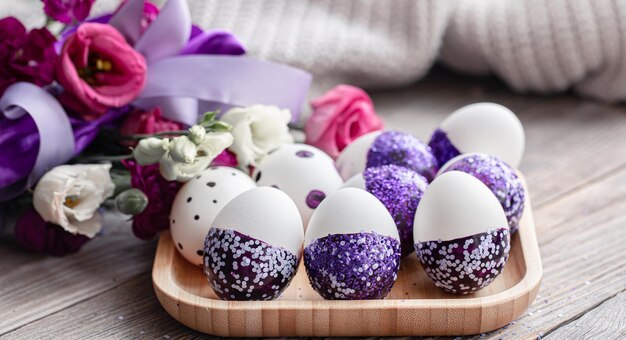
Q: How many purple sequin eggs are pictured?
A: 7